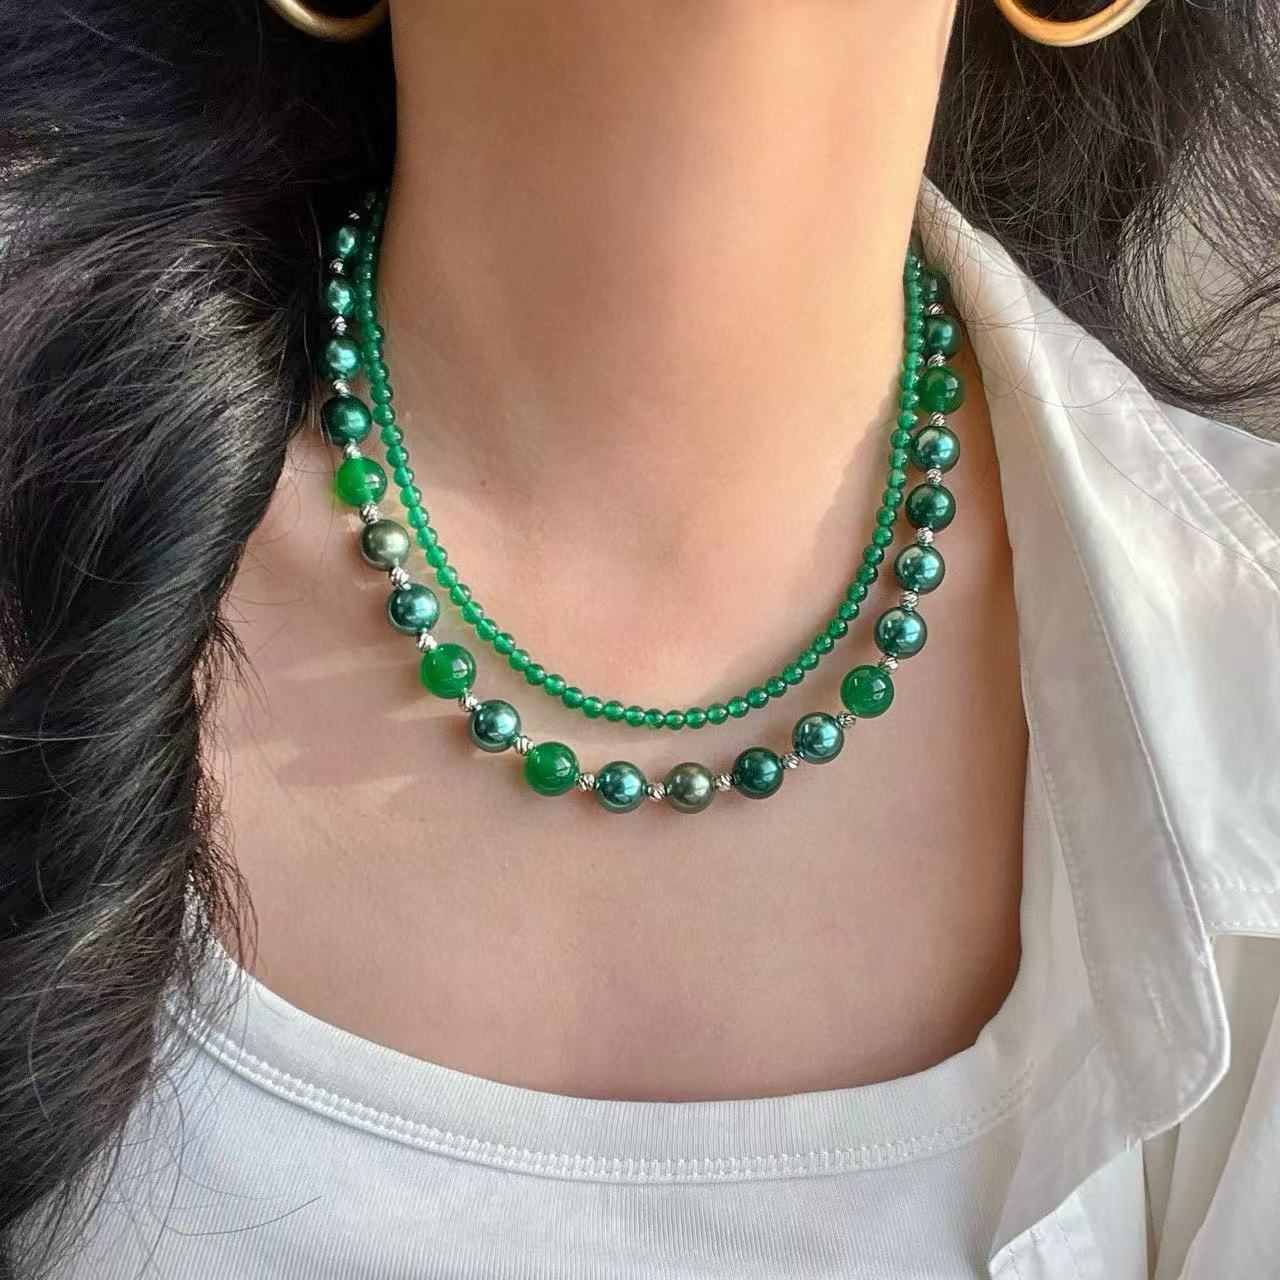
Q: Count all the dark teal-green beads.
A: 15